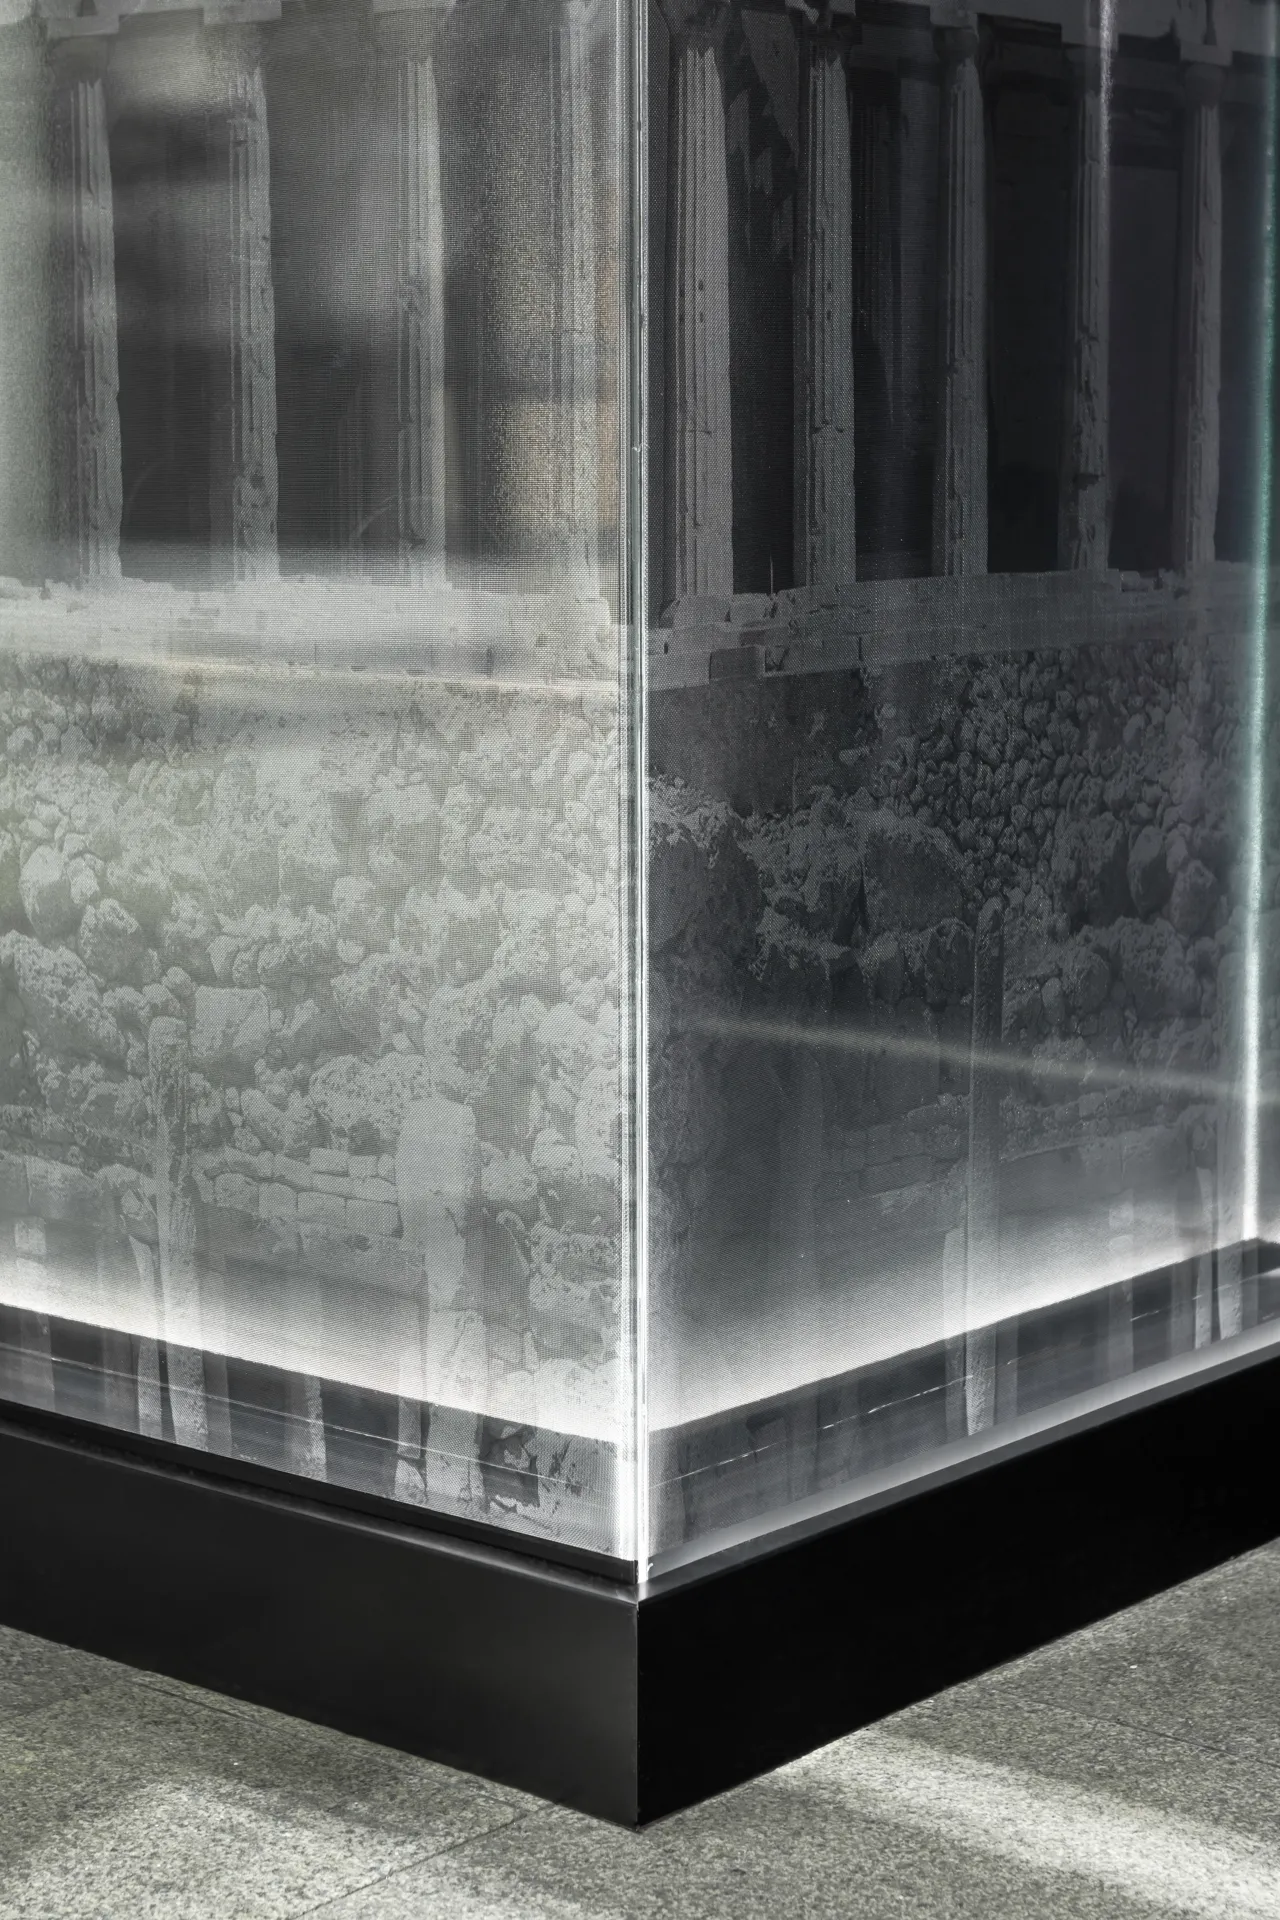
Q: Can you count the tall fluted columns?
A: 9